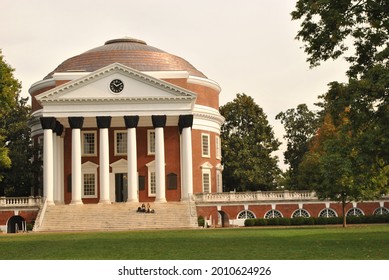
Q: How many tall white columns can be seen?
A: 6